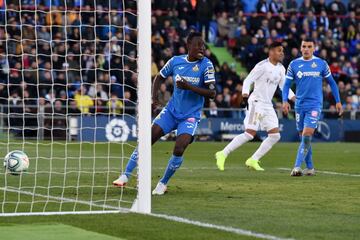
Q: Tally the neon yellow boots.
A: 2